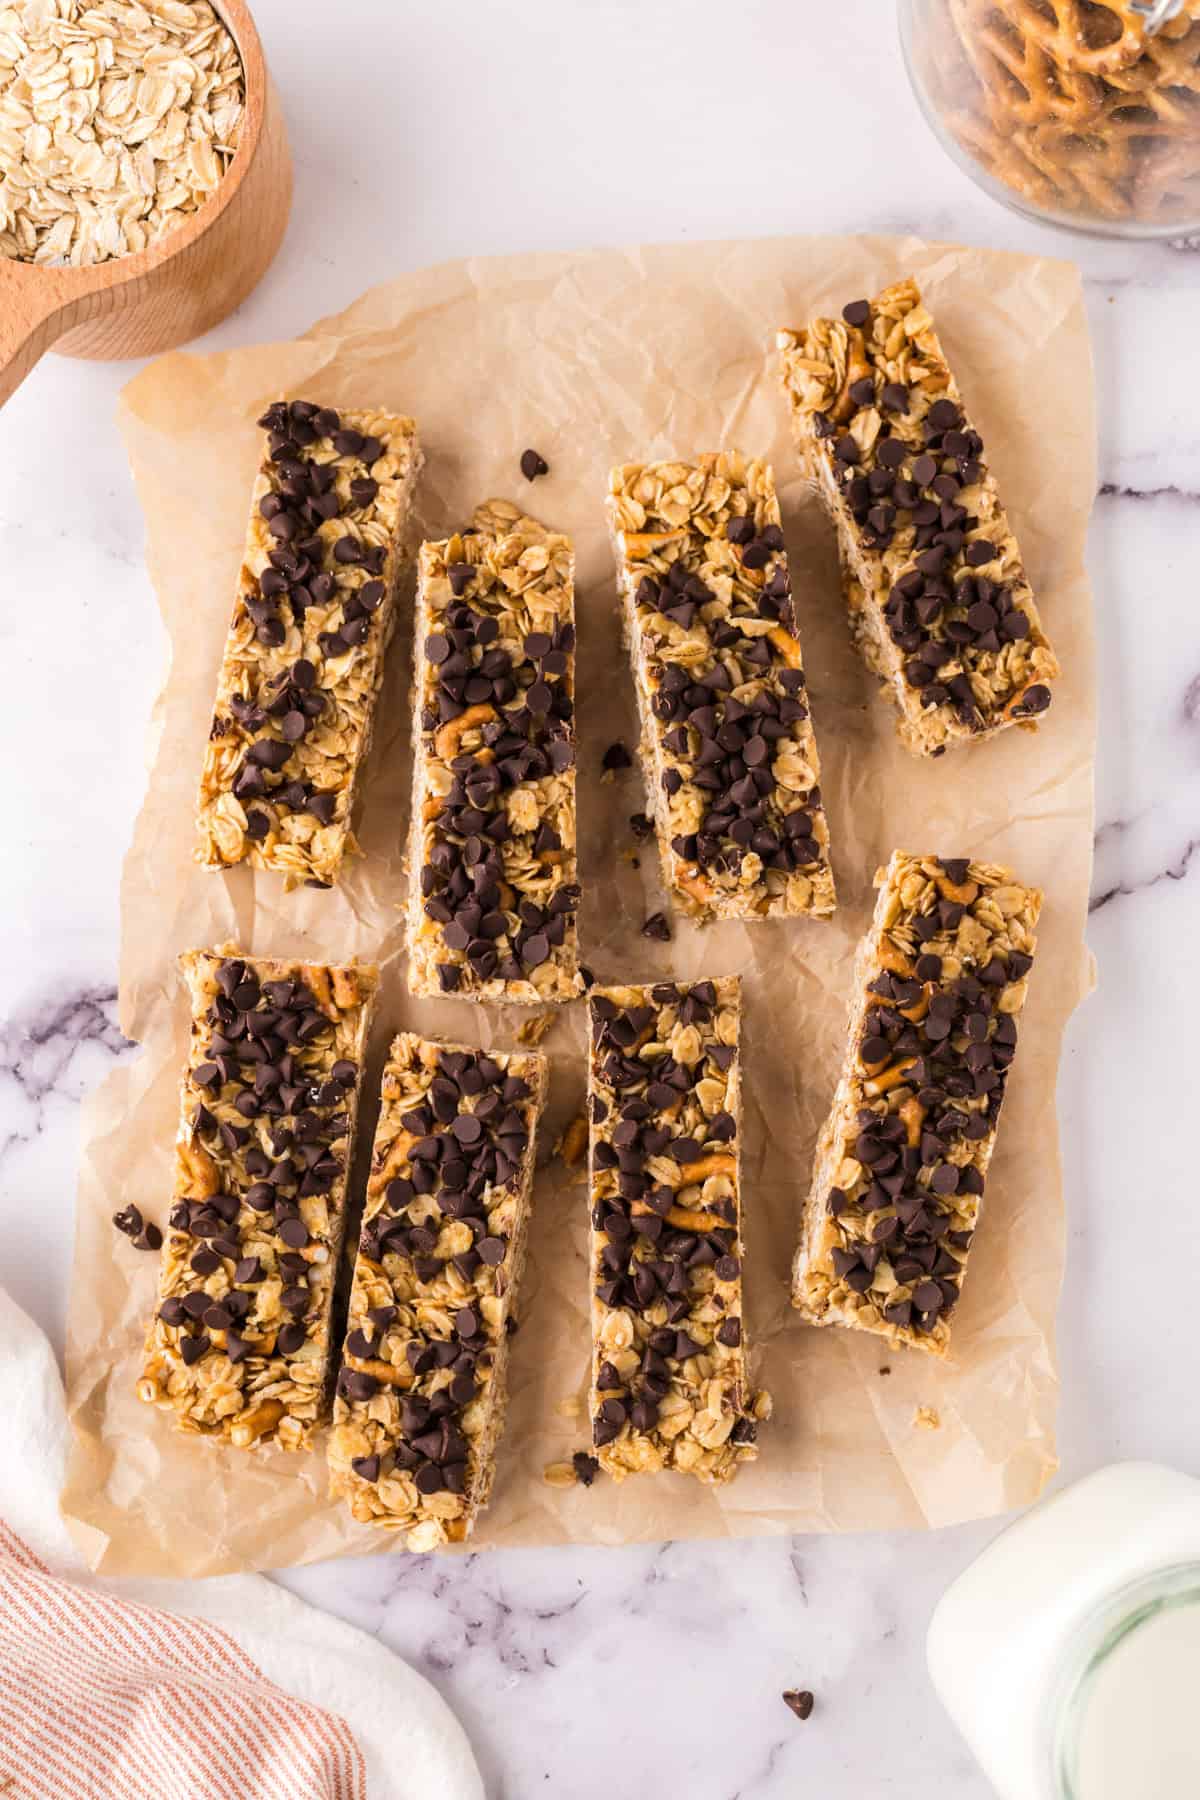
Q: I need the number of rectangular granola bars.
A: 8